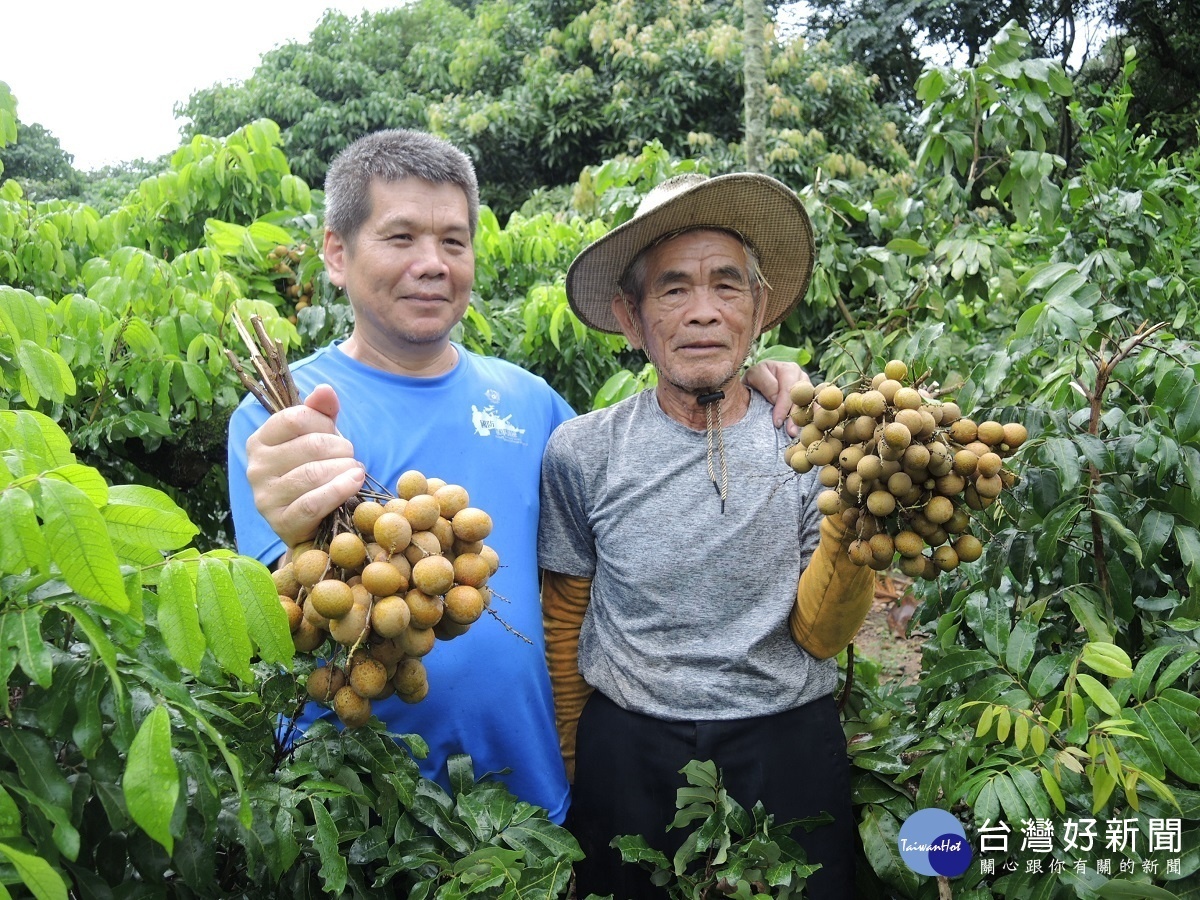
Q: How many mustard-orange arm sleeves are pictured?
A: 2